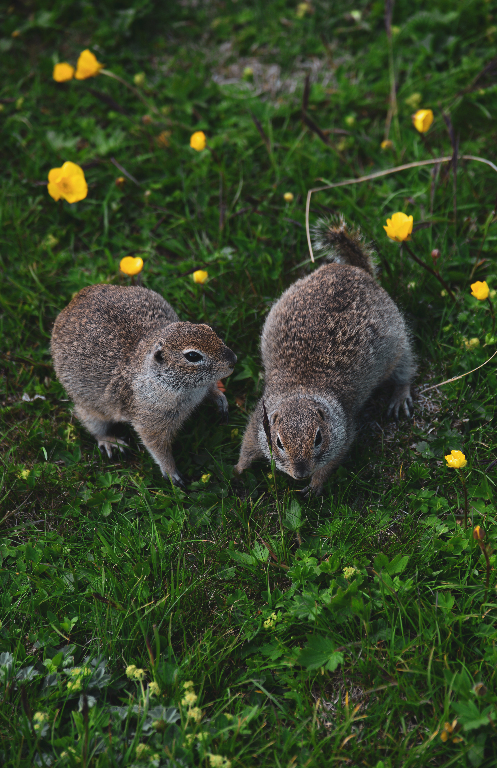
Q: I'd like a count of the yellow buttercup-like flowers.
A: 10